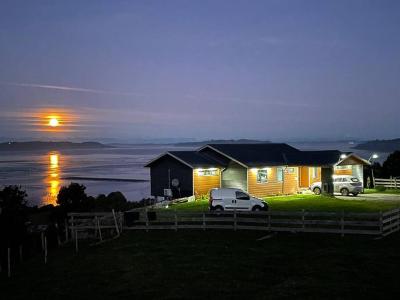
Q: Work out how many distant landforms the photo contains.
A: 3